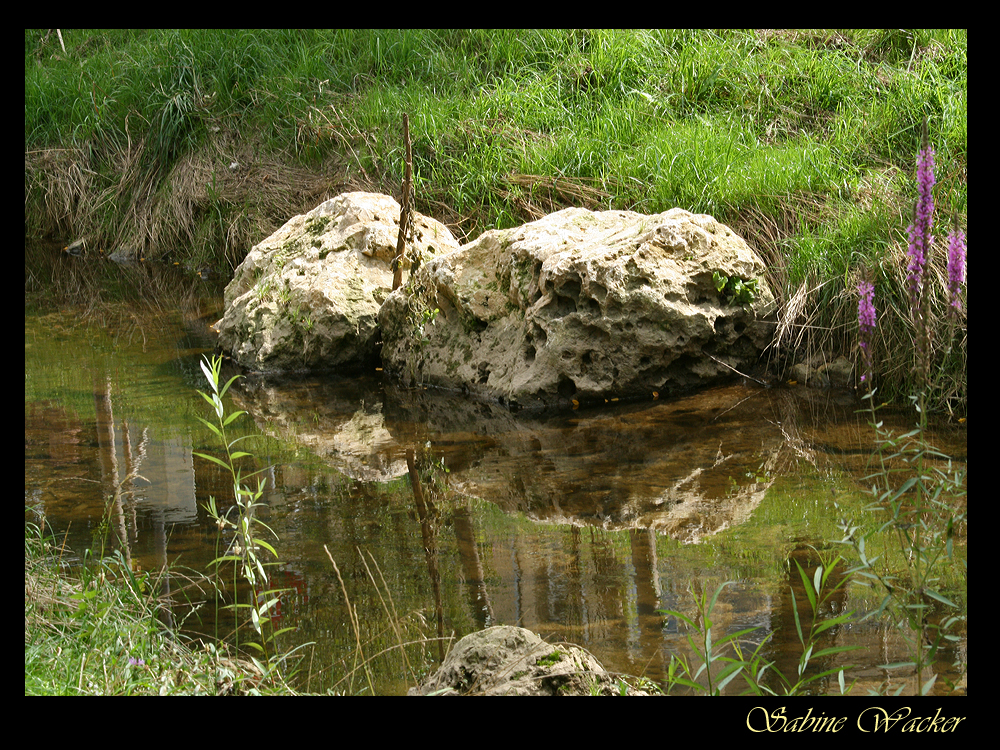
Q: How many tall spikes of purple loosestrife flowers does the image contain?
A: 4